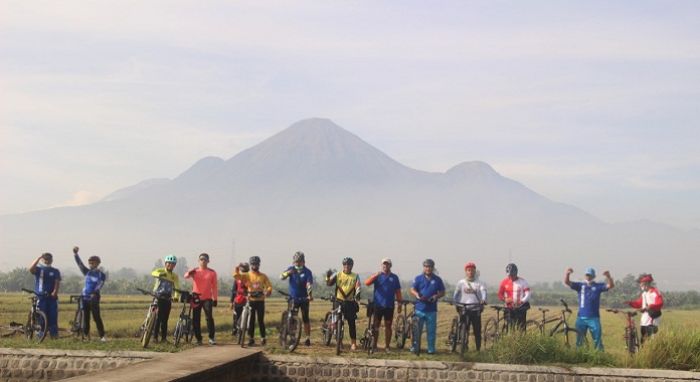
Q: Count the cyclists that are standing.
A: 14